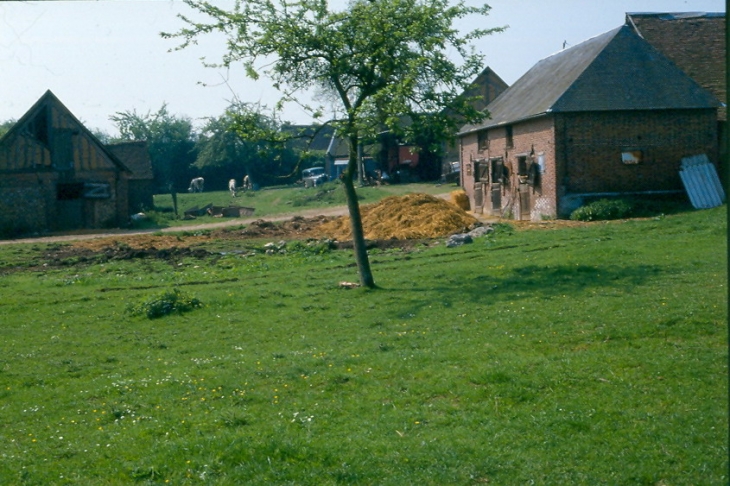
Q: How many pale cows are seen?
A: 3